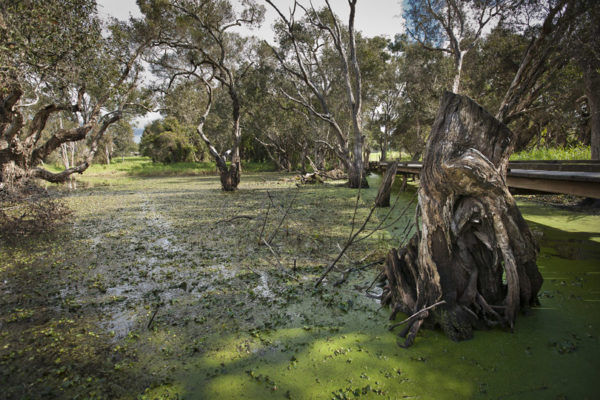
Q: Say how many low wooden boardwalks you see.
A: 1